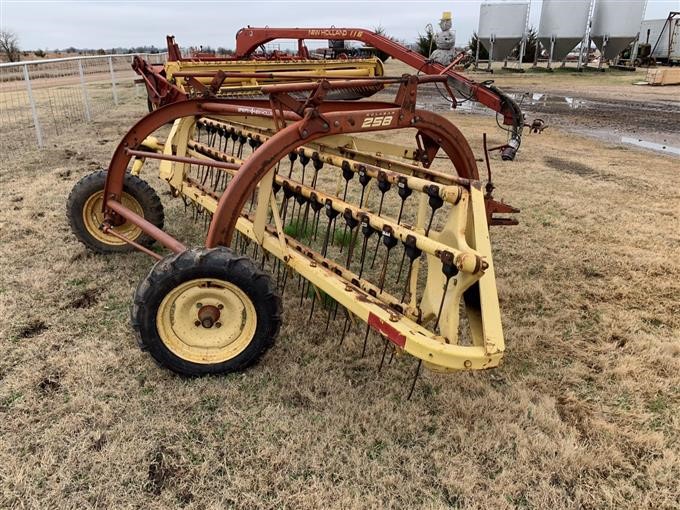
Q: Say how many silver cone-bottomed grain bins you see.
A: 3